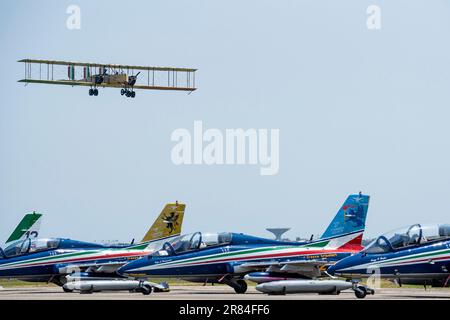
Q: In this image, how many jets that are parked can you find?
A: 4